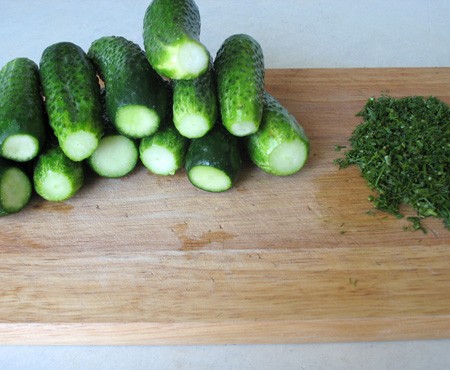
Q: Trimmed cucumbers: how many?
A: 12